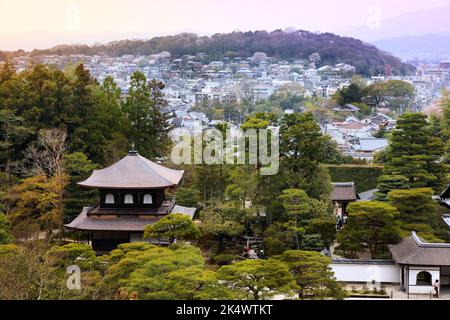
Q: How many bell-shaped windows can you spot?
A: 4